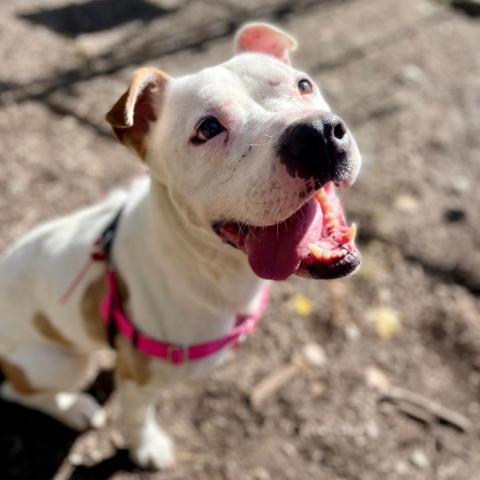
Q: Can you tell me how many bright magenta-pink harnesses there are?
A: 1